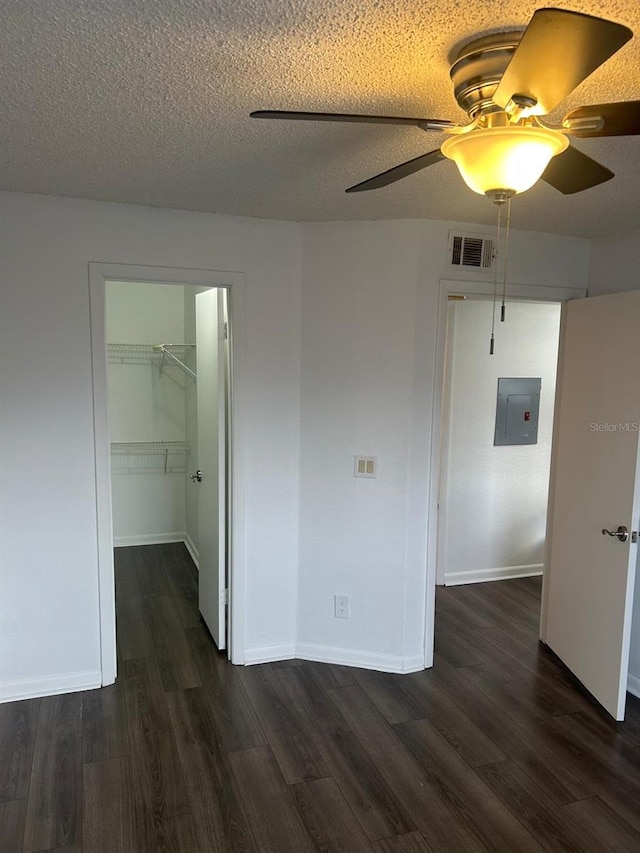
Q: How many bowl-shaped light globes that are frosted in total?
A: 1